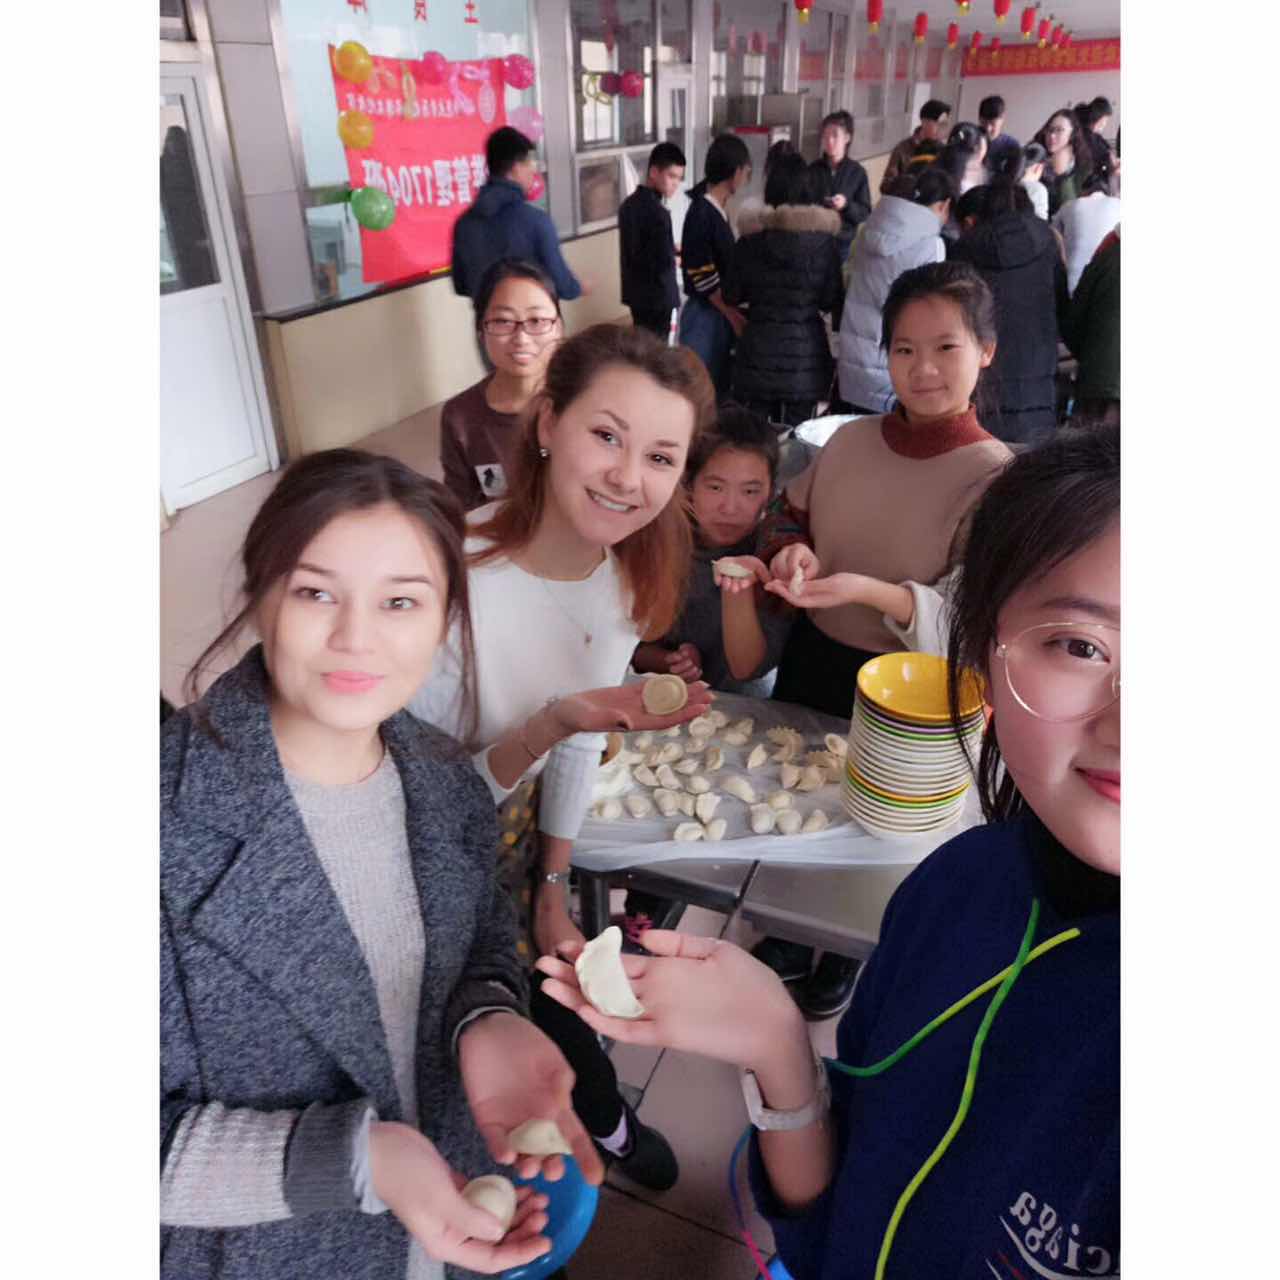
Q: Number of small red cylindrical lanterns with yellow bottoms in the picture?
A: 12